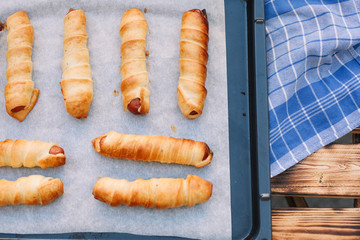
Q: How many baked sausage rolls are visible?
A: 8